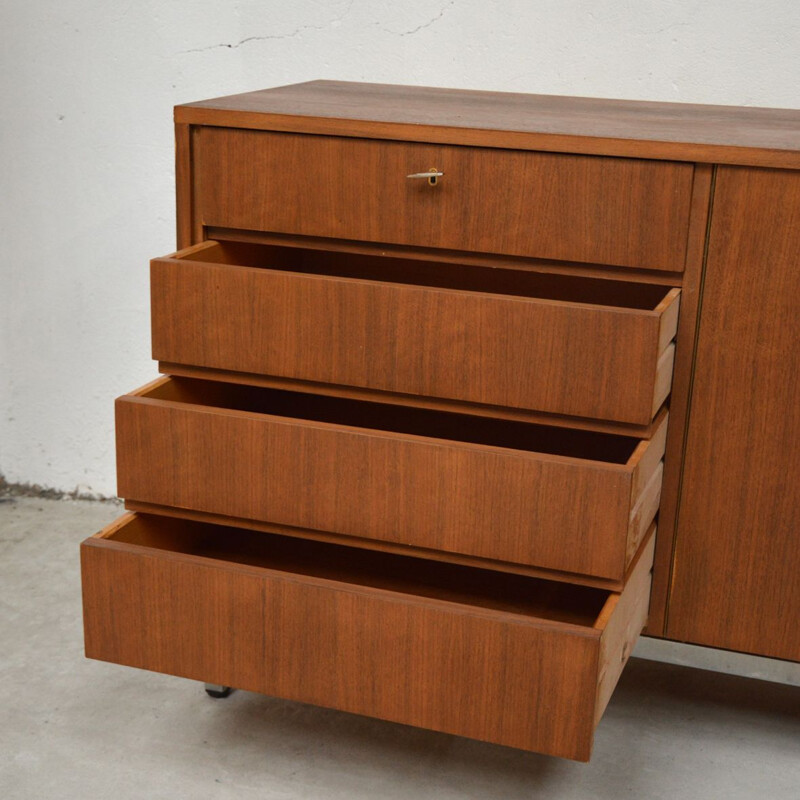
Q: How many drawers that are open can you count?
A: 3